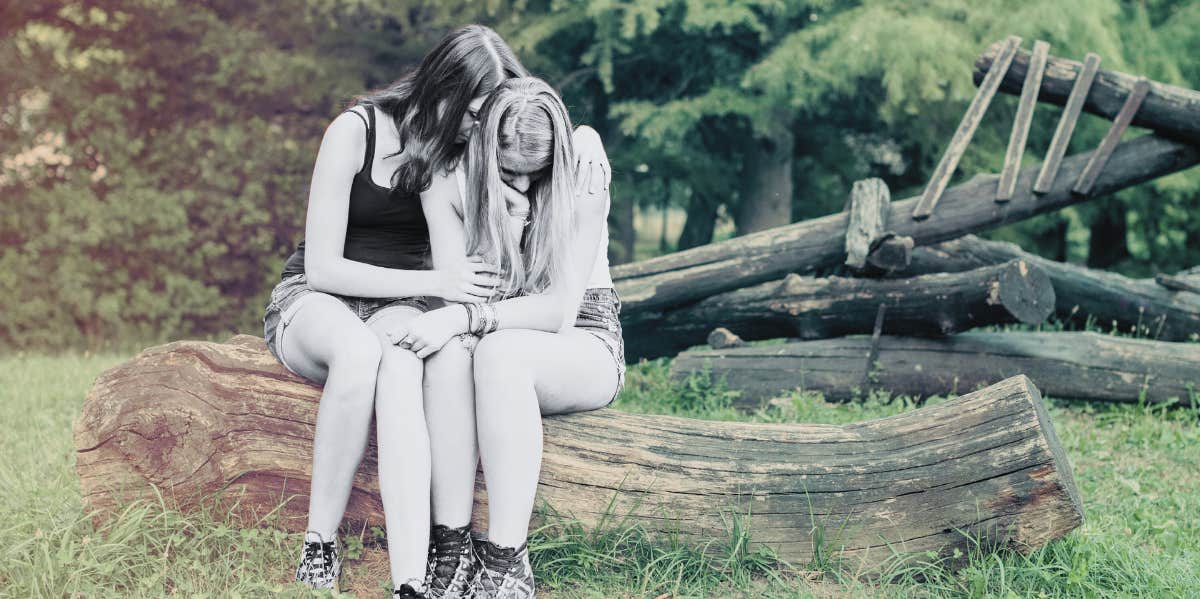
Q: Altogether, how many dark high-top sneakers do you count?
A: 2